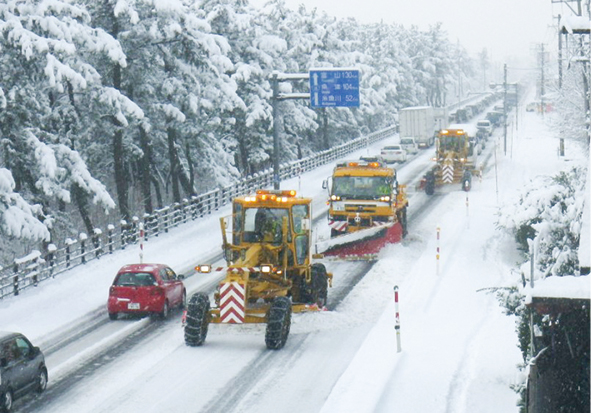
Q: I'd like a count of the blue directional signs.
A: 1